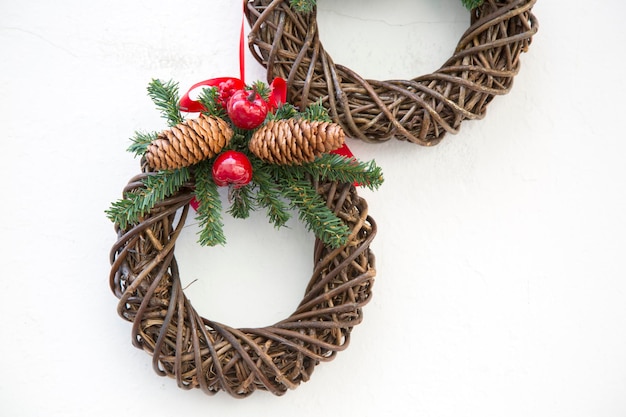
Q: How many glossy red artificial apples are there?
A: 2